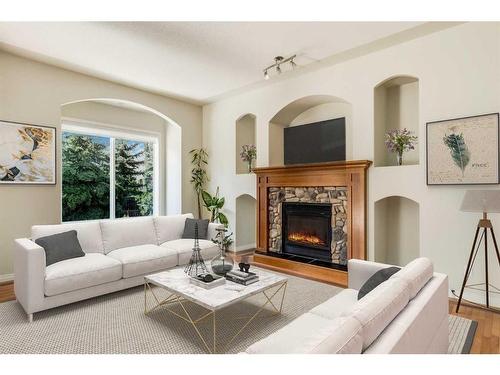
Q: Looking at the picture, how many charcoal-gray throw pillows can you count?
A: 3